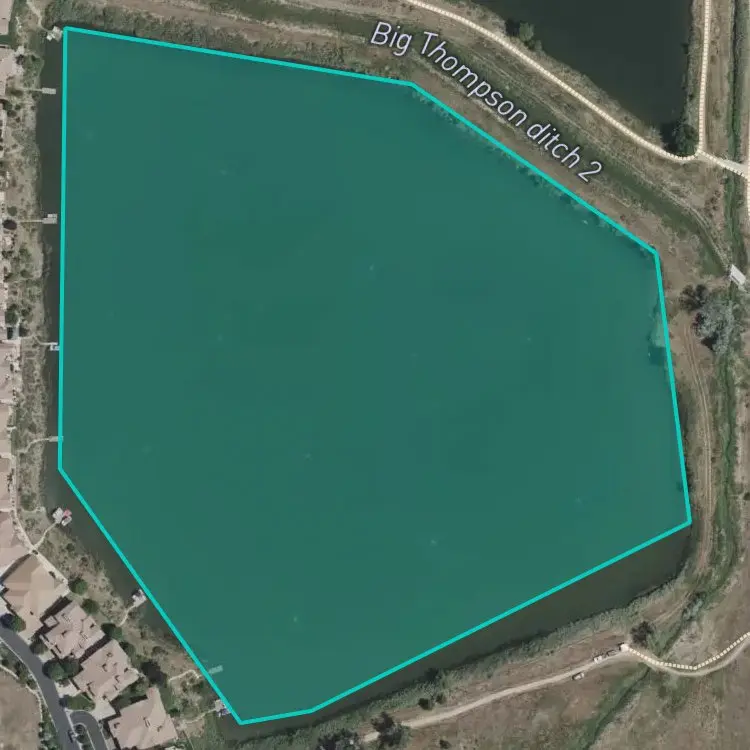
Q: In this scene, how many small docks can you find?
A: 9